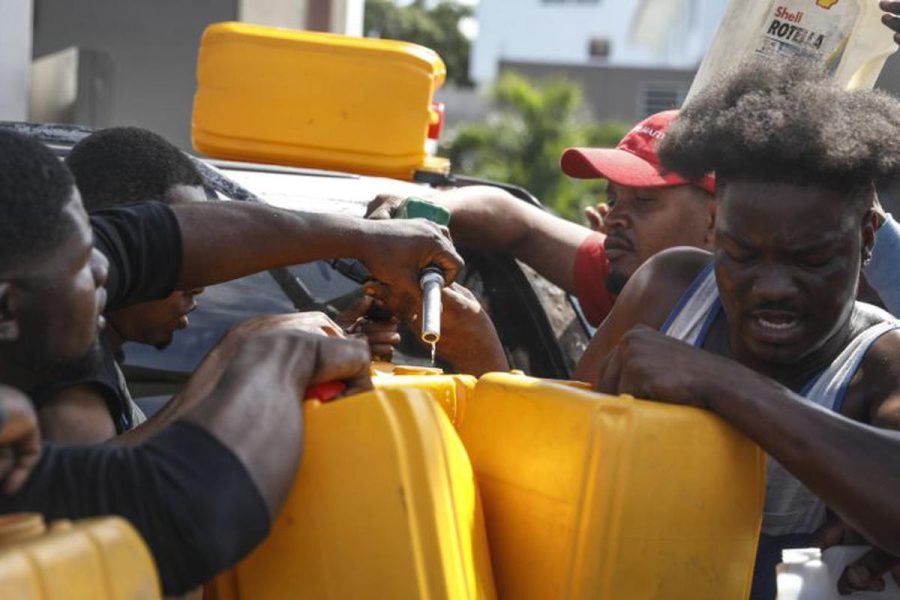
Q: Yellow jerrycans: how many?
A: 5